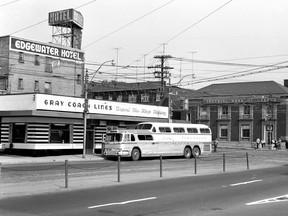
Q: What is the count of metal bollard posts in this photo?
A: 6